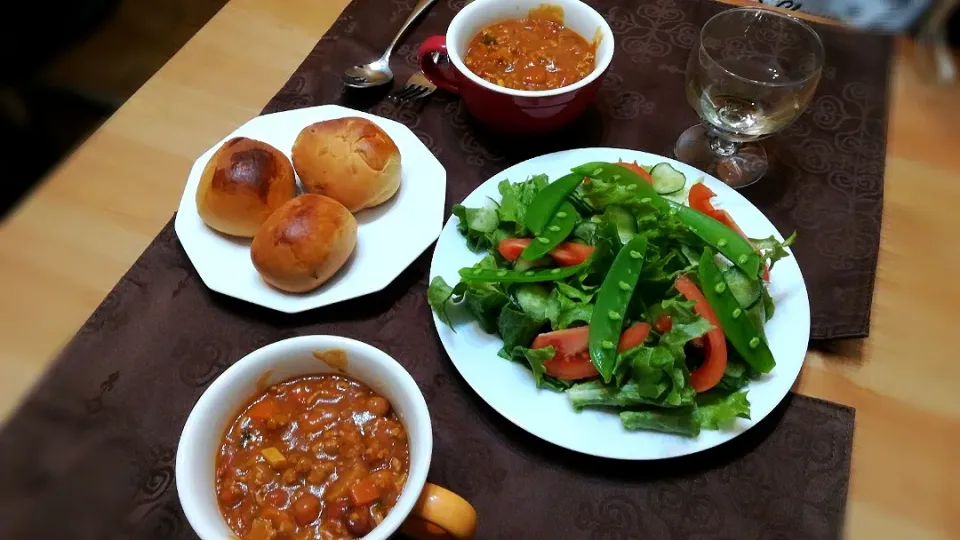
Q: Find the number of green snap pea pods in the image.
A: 7